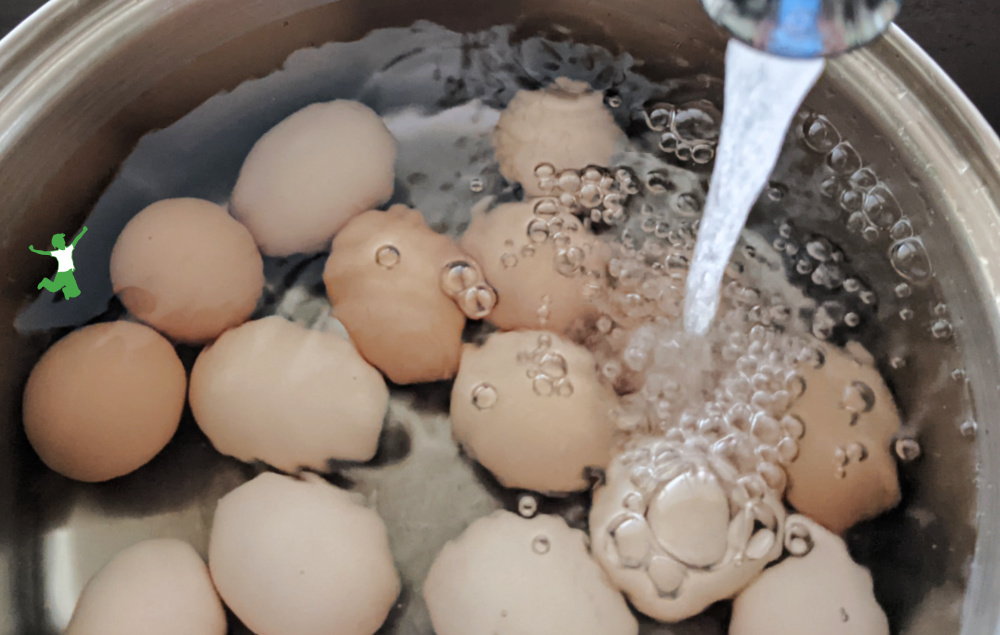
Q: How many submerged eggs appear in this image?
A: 14